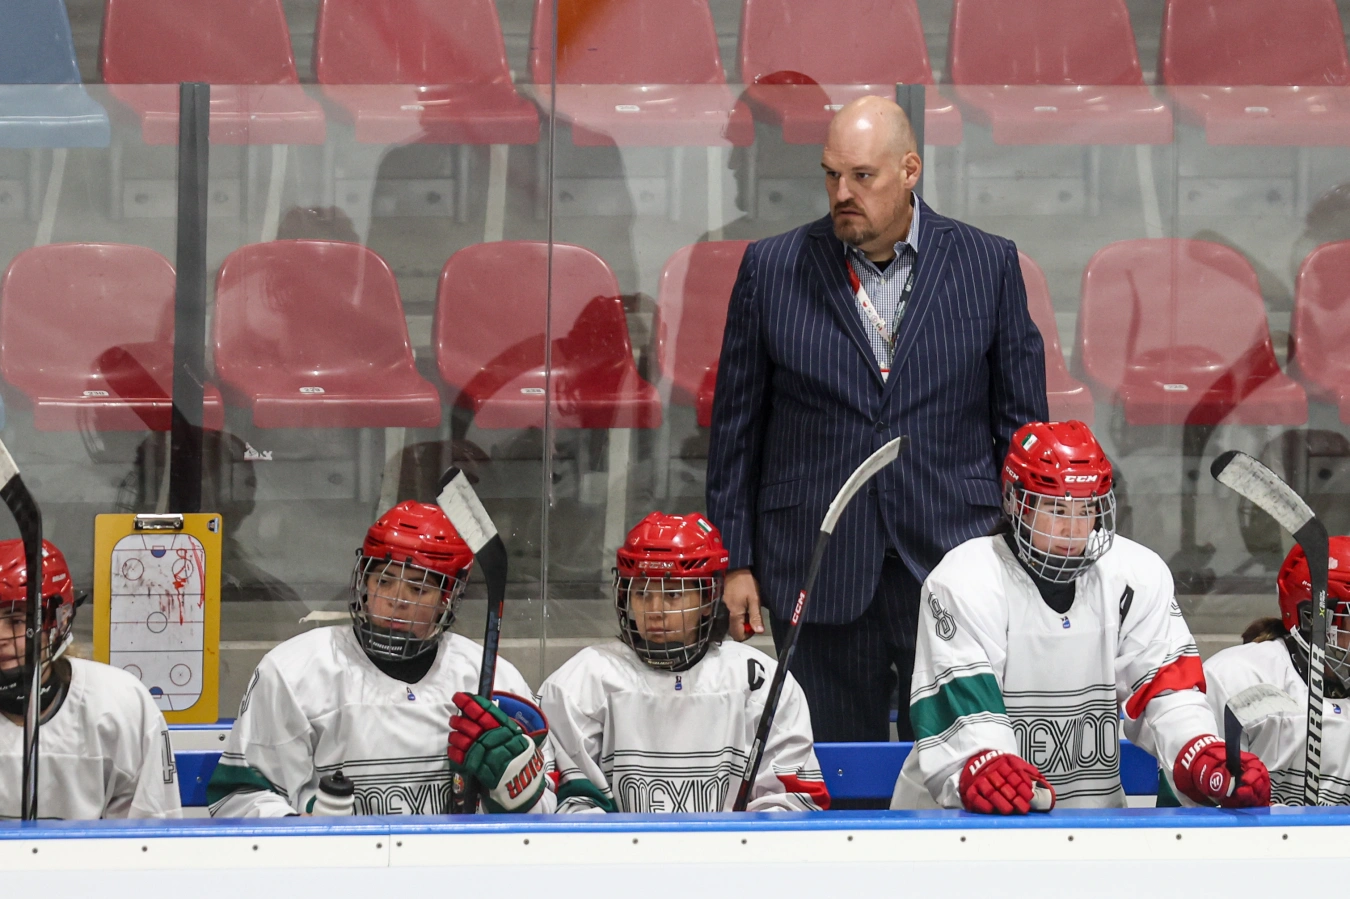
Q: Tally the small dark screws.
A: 13